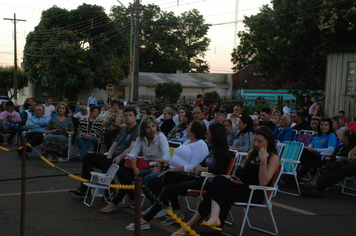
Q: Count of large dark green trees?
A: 3